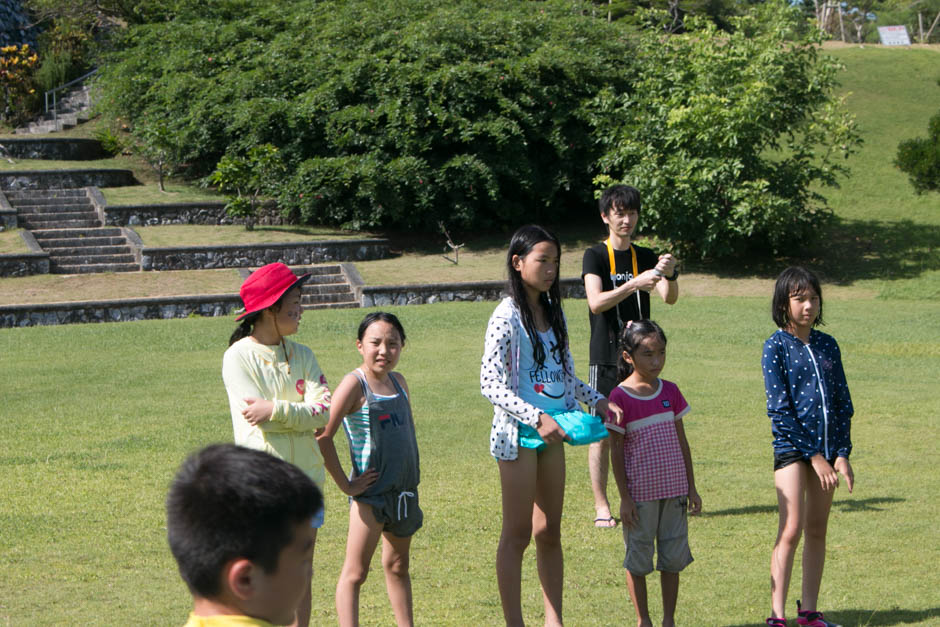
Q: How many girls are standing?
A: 5